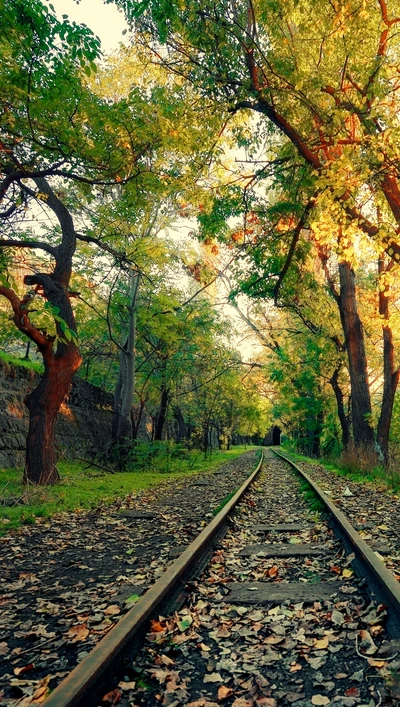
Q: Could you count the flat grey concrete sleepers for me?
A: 3